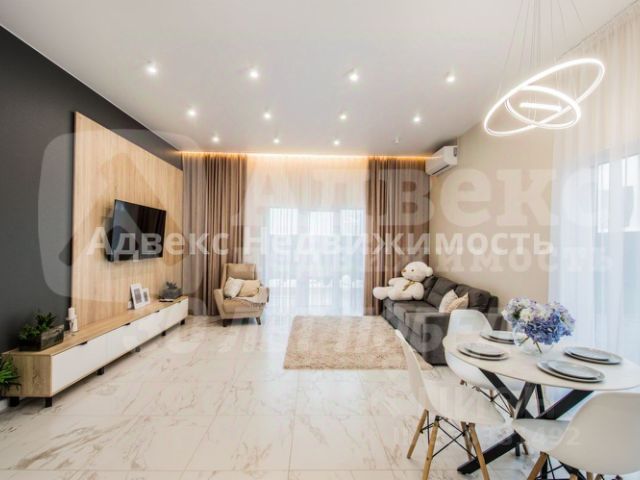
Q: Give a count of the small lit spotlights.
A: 11